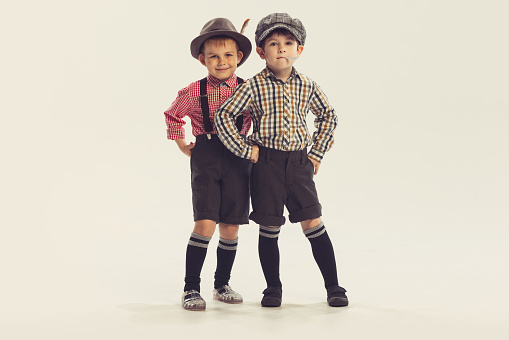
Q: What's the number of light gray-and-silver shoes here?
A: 2